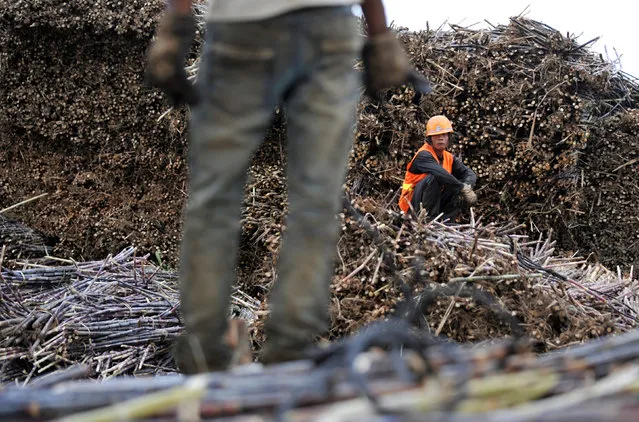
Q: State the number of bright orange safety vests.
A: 1